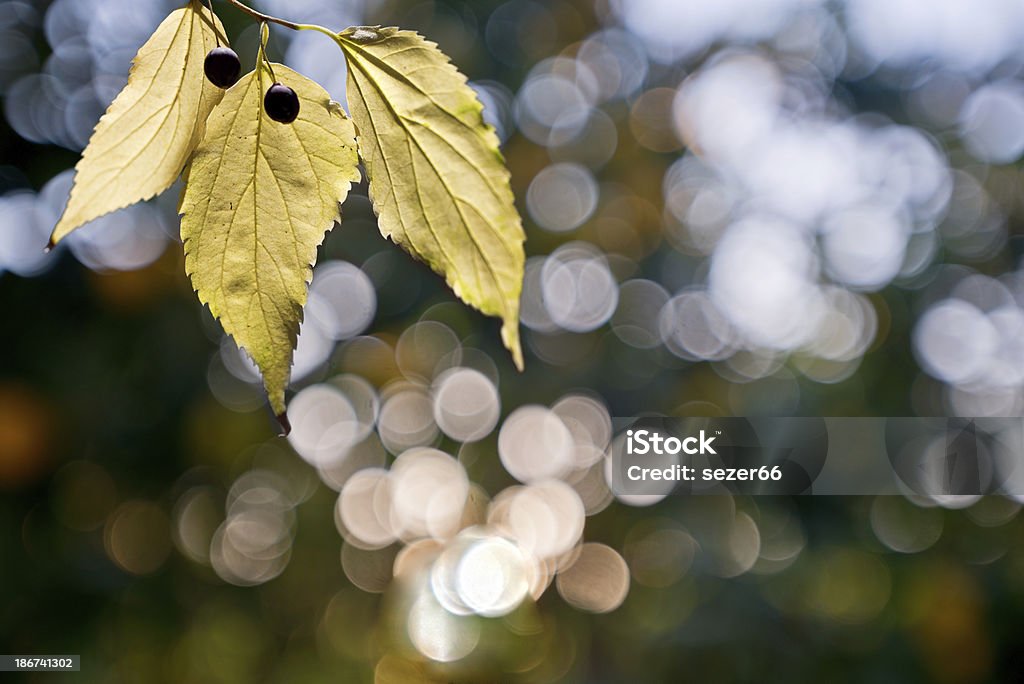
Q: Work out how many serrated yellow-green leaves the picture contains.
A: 3